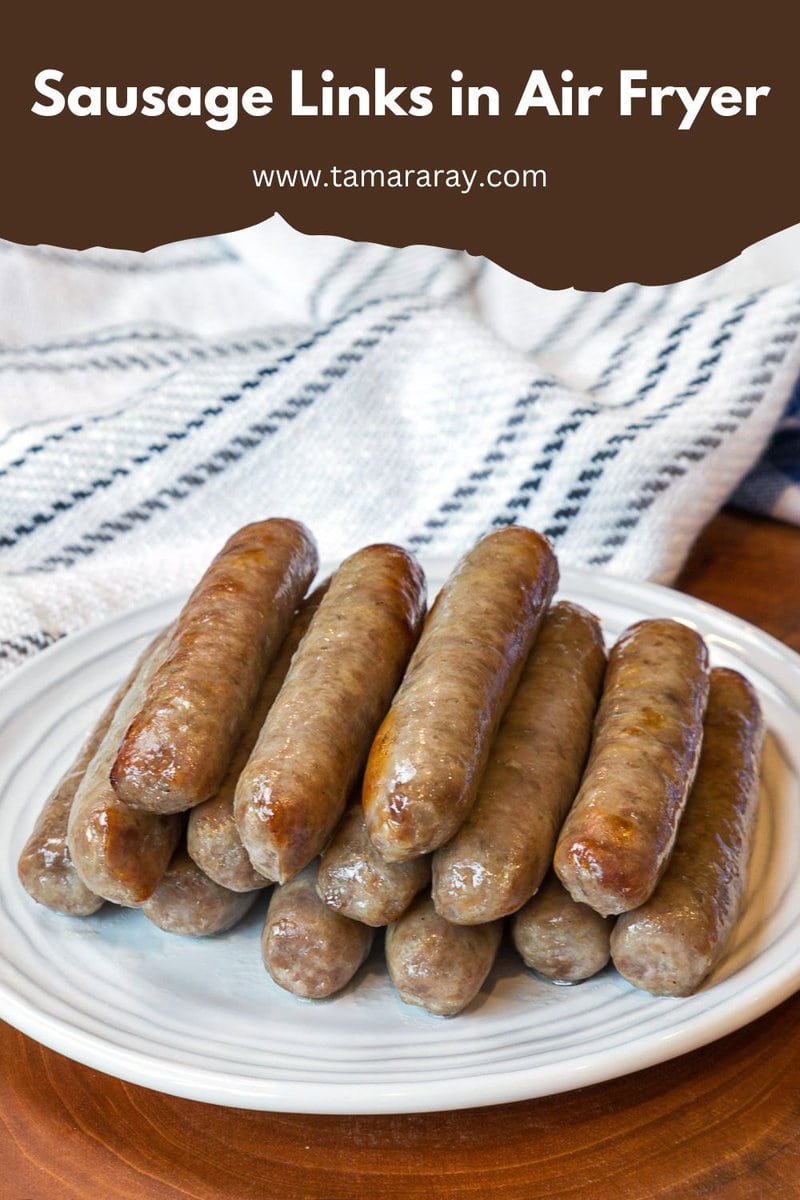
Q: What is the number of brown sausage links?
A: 14